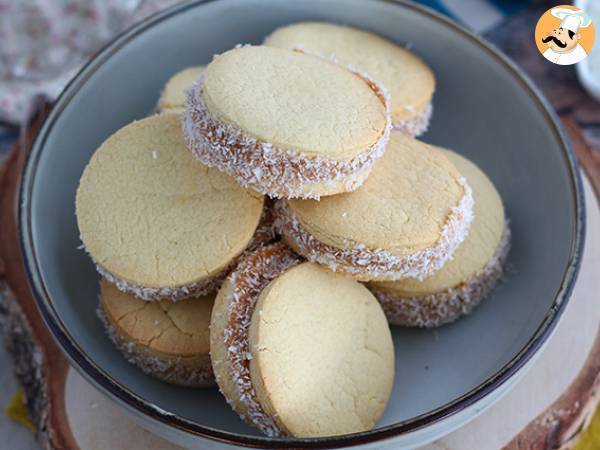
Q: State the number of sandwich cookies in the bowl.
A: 8